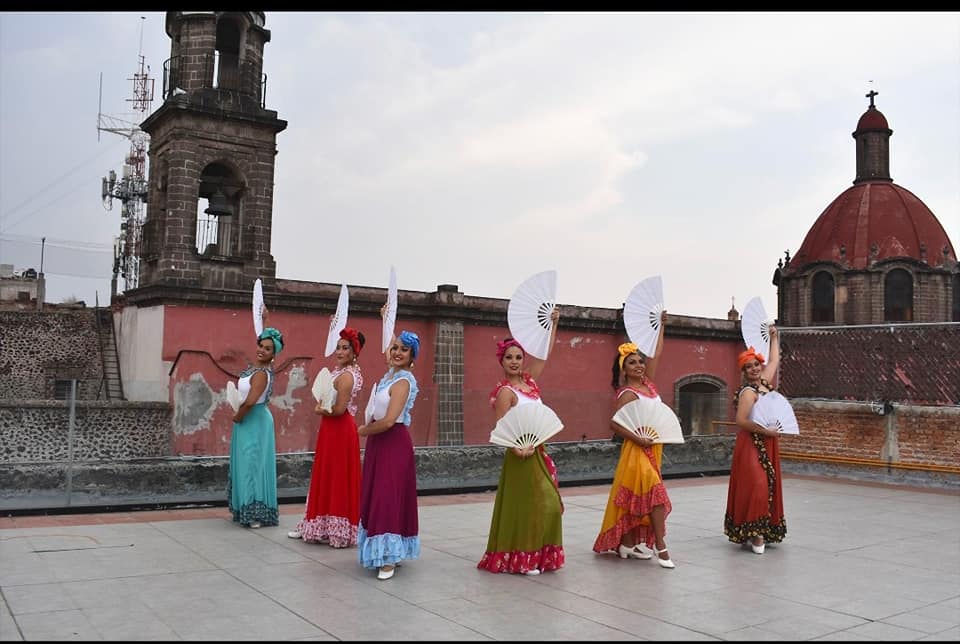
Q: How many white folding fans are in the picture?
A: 12